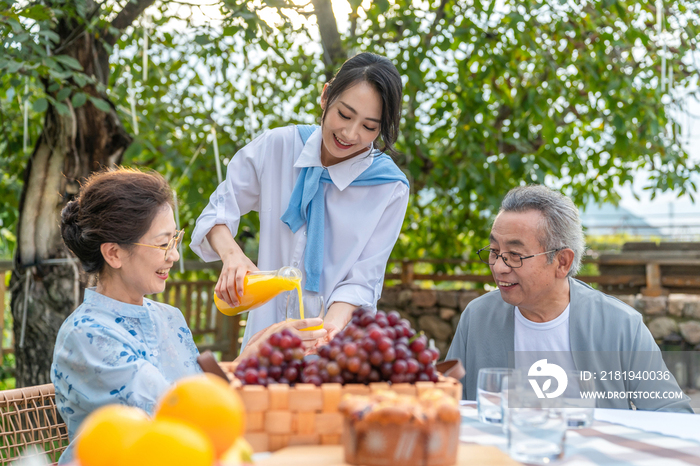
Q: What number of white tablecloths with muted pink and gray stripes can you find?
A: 1